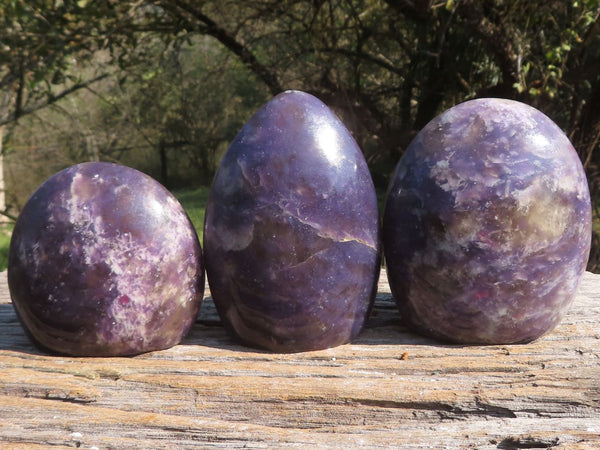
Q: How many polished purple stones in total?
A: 3